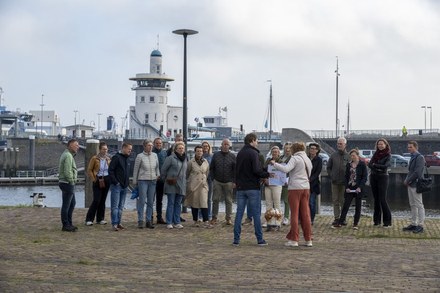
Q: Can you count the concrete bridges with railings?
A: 1